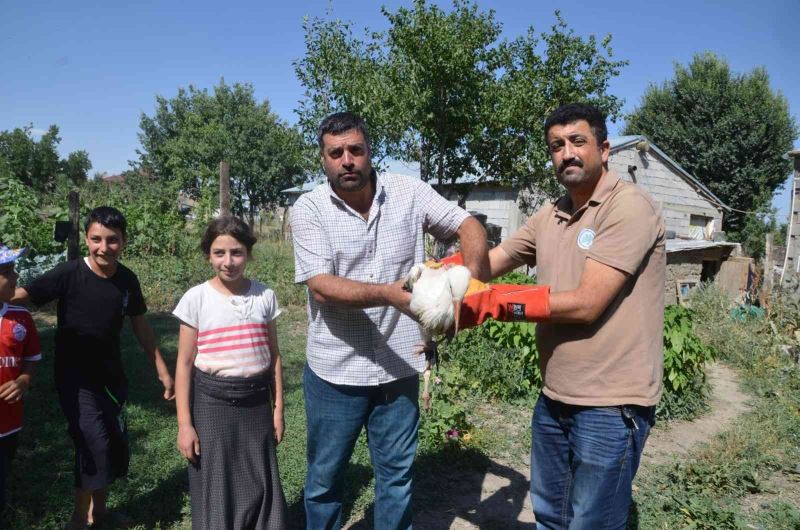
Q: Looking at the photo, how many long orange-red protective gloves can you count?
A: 2